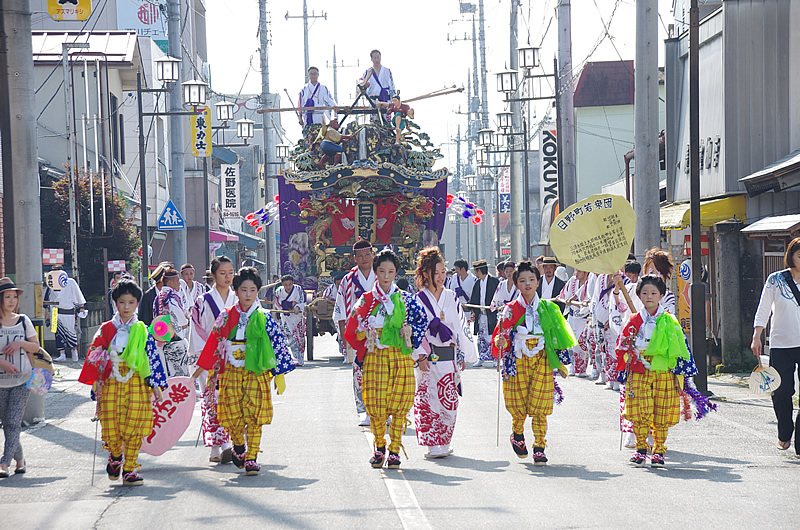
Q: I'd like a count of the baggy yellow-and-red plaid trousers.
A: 5